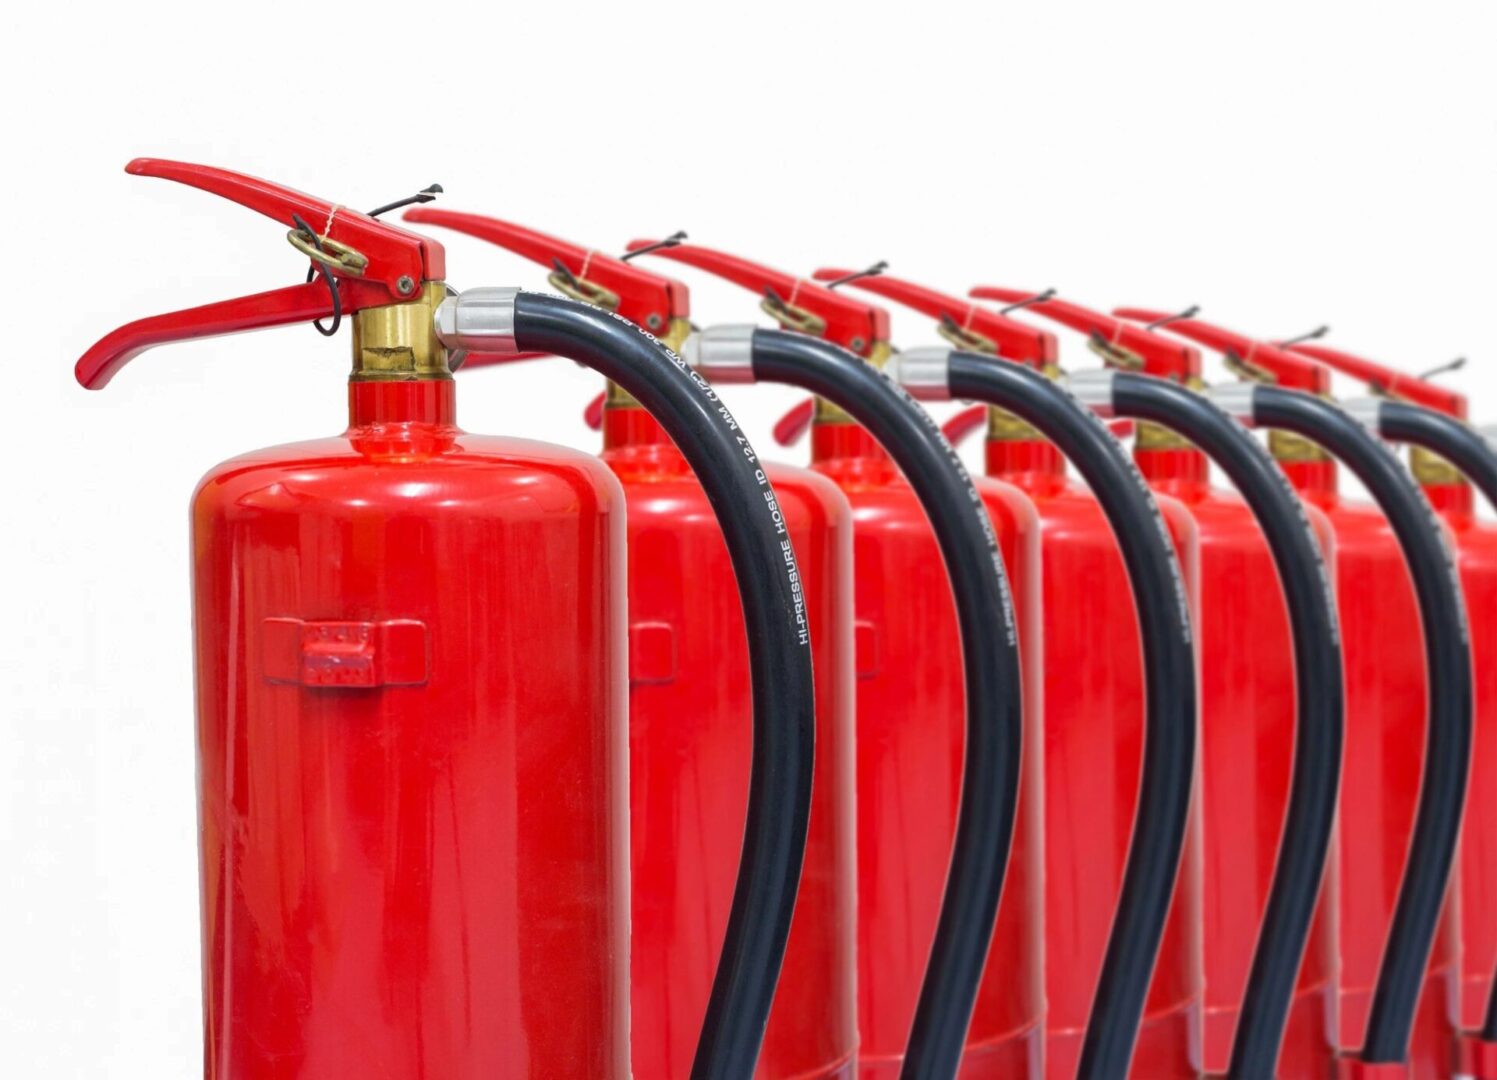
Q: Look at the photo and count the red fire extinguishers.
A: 7